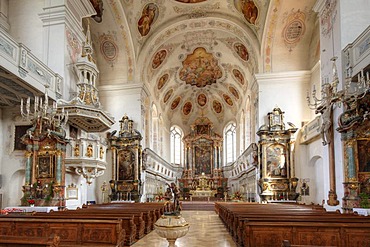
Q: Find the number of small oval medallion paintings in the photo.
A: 11